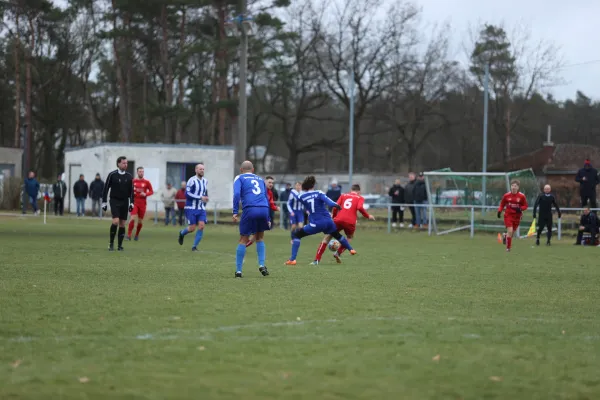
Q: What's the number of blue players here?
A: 4